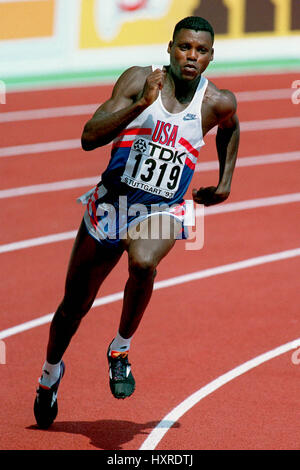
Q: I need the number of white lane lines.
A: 6